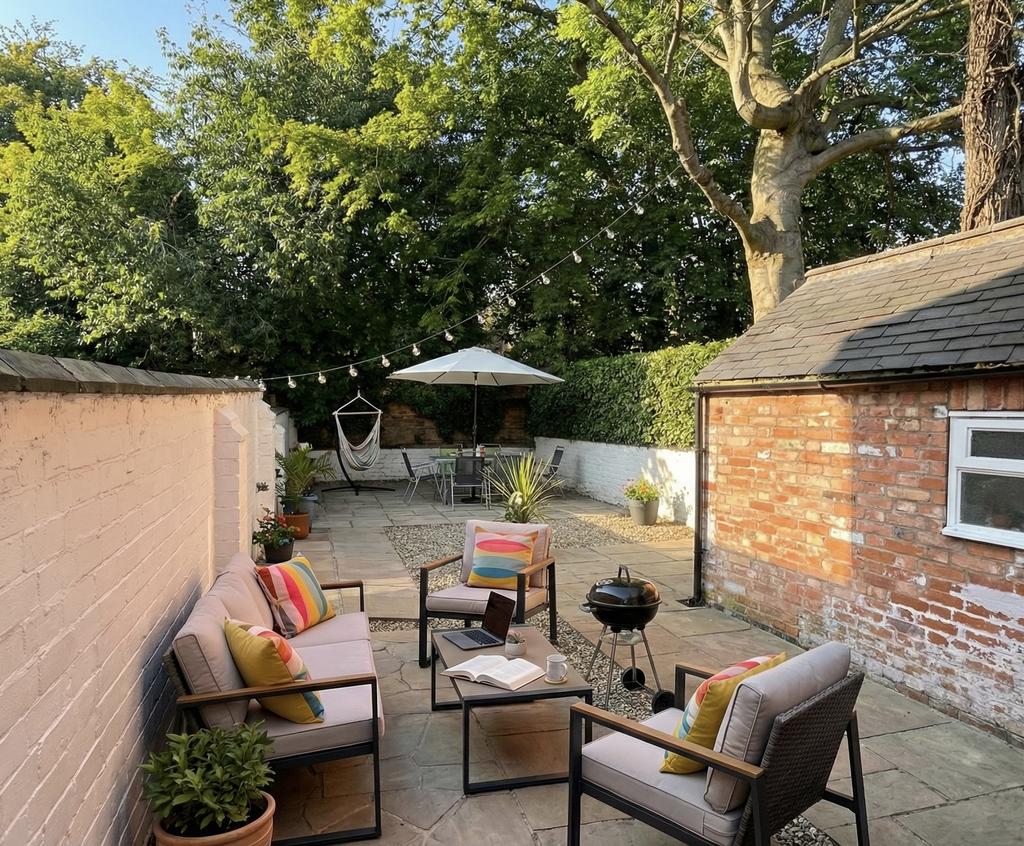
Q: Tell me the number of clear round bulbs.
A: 14